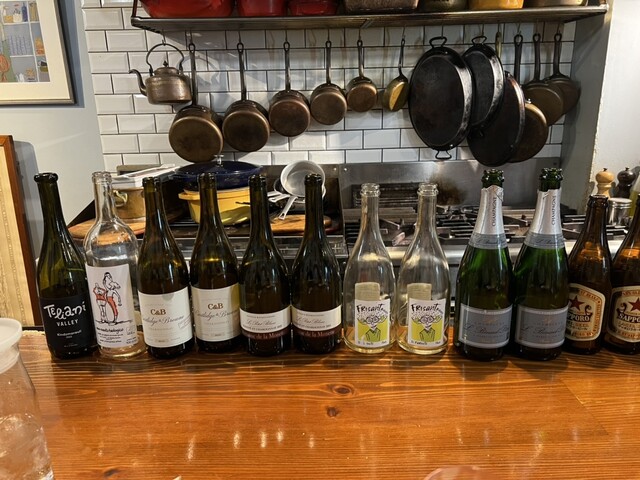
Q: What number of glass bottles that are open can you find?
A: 12